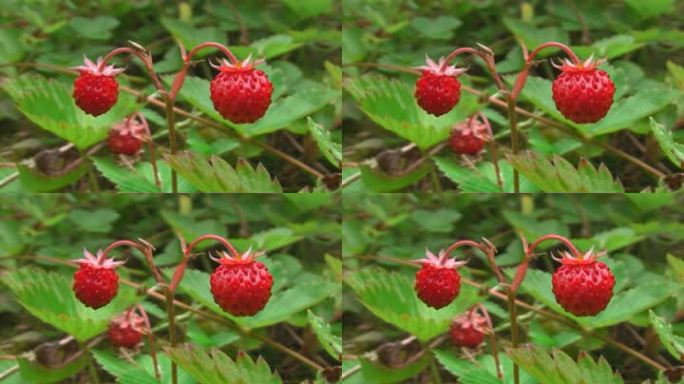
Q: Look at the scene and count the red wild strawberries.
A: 12